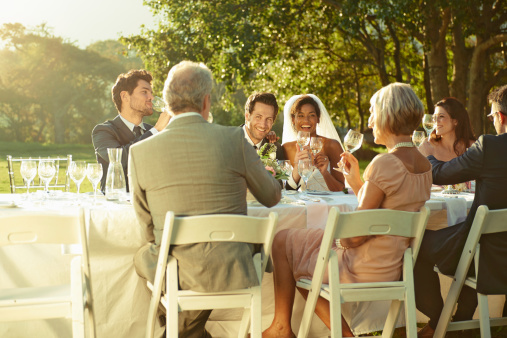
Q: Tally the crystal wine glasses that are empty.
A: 6